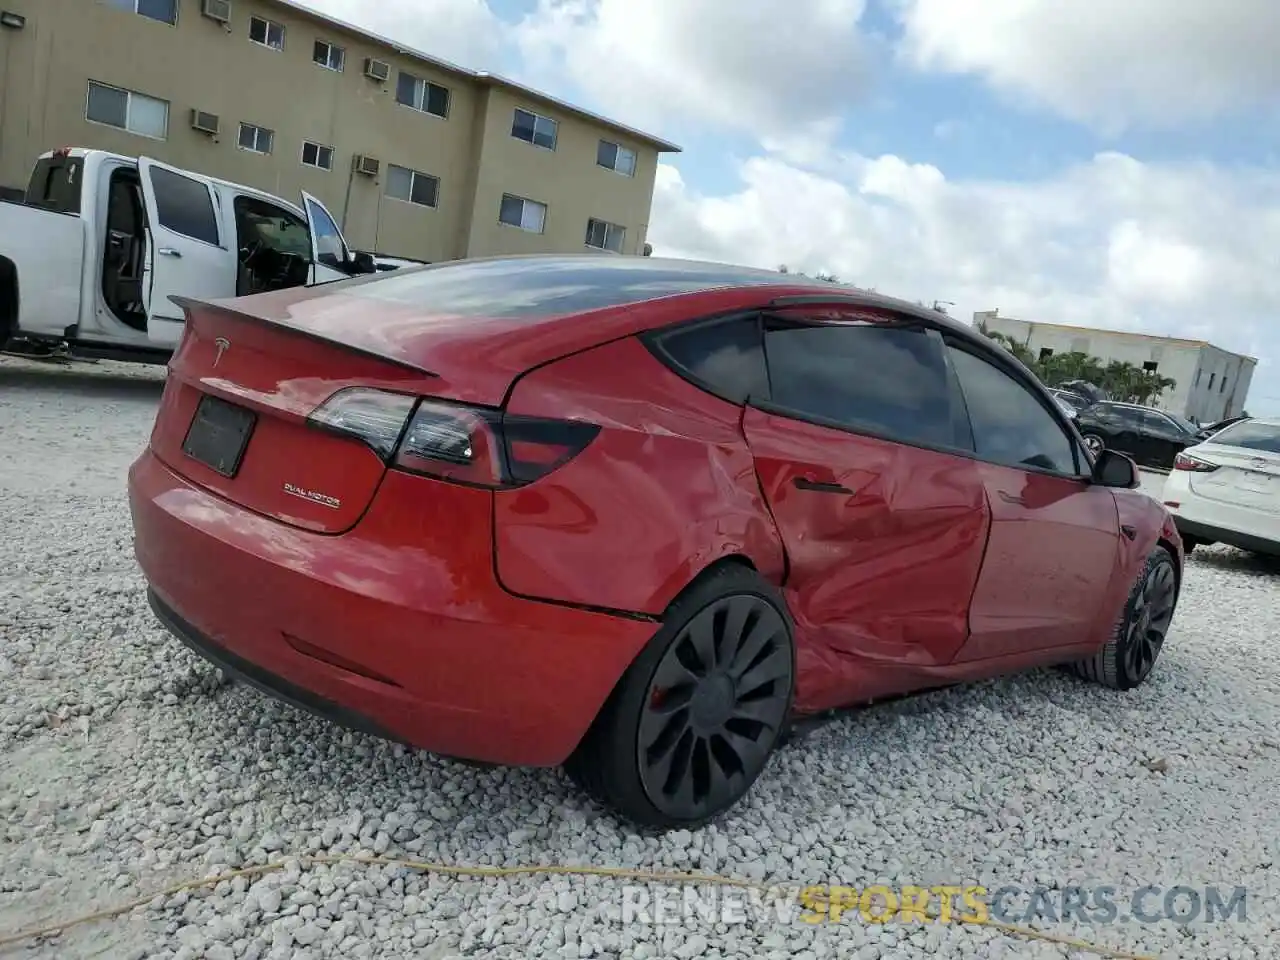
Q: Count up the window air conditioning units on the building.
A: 4